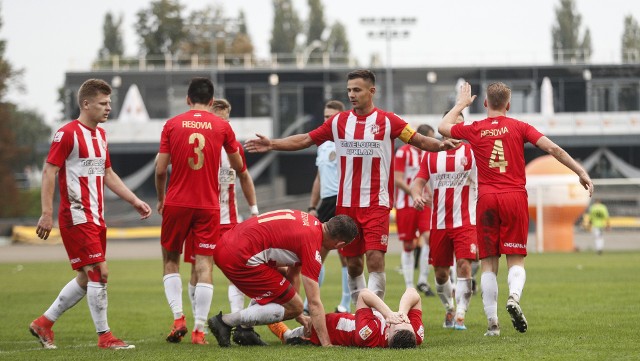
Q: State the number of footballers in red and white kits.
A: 9